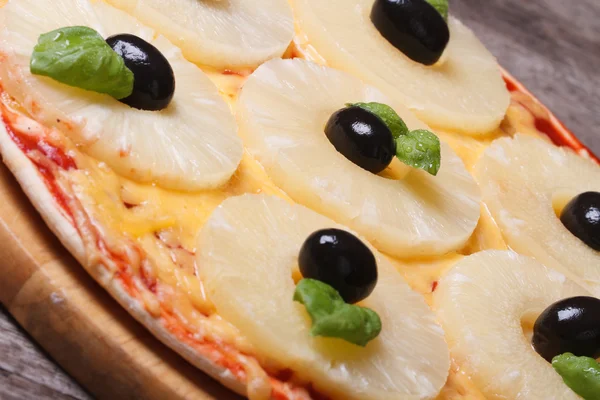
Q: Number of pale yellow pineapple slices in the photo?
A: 7